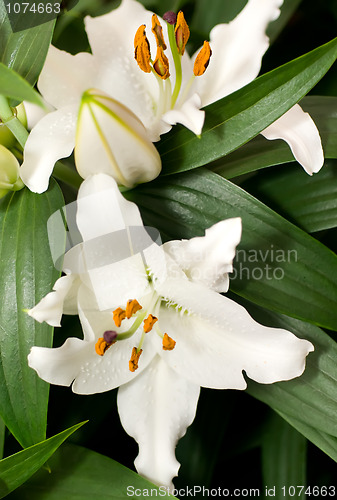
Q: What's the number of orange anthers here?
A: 11